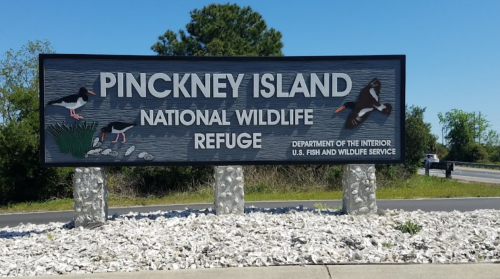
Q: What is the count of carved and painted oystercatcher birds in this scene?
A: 3